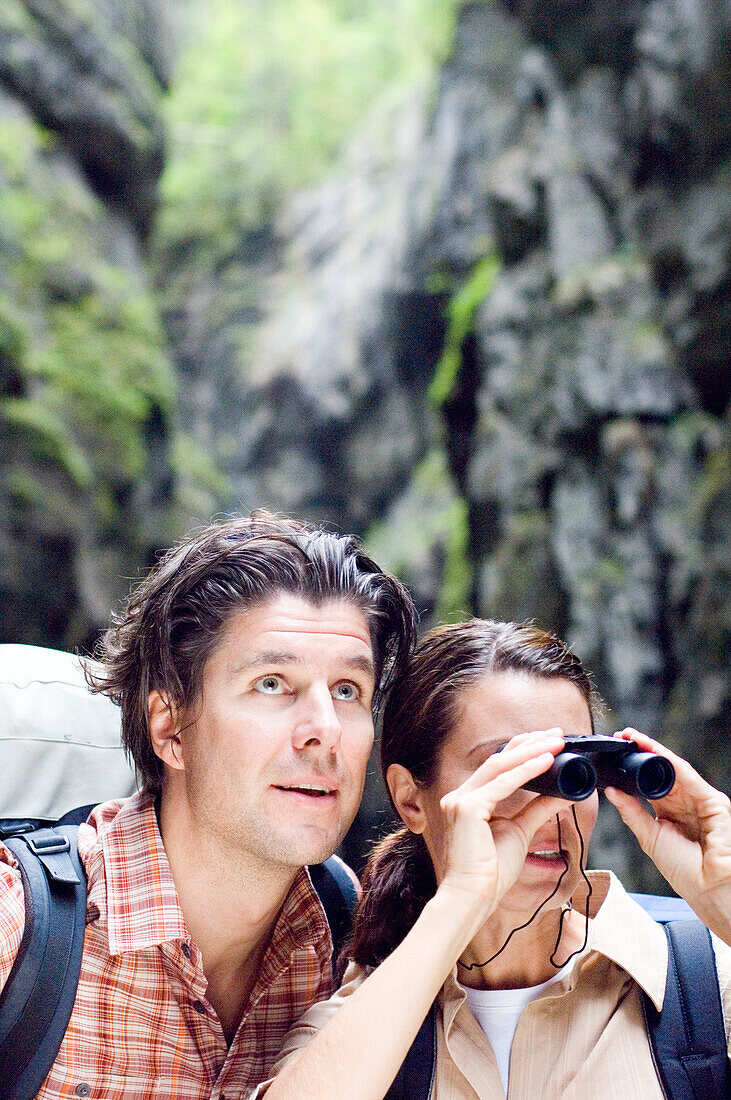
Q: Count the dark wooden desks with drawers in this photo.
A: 0